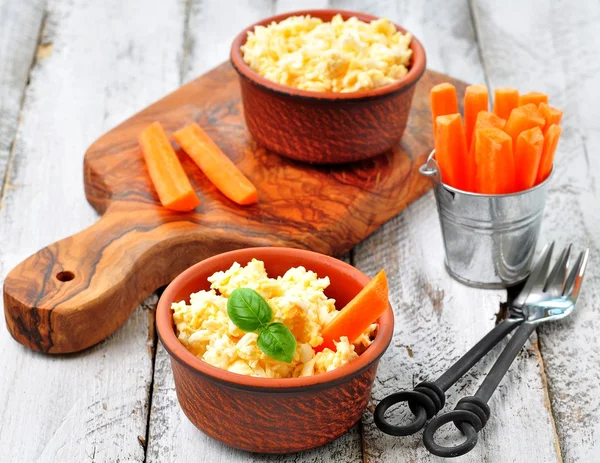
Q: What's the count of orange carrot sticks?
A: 14